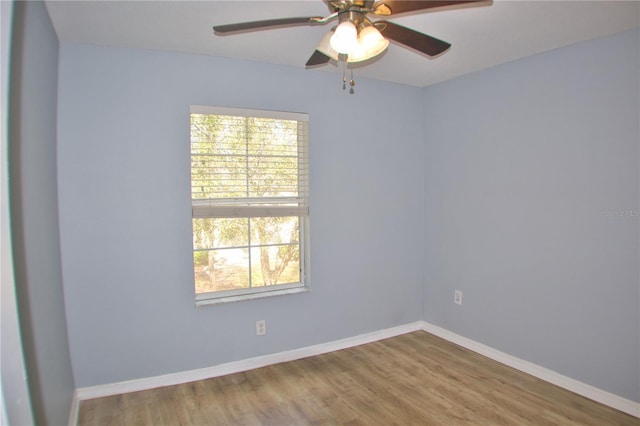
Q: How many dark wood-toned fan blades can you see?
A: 4